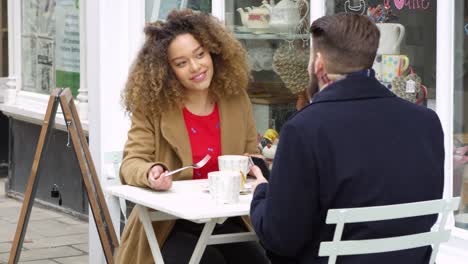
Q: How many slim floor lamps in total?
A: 0